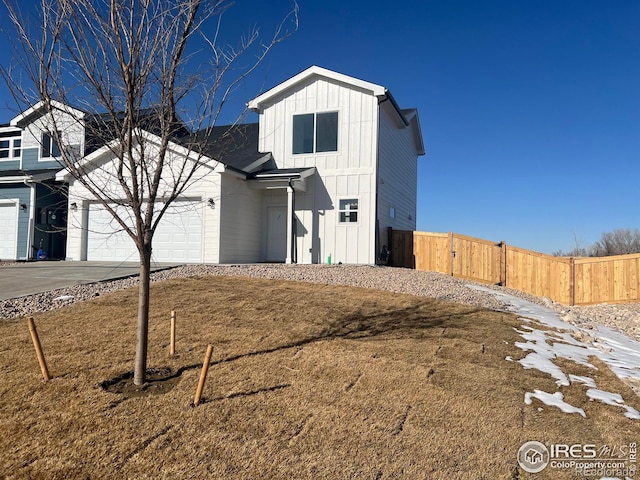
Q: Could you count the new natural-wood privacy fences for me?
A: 1